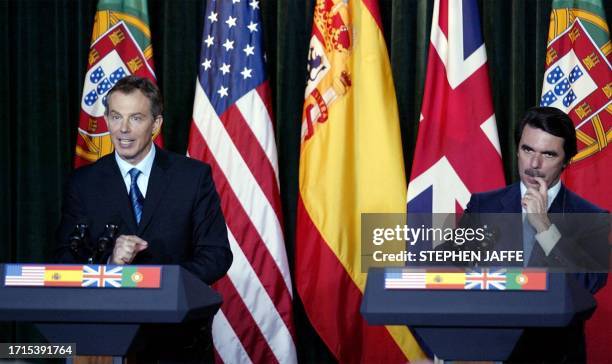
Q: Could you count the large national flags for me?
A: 5